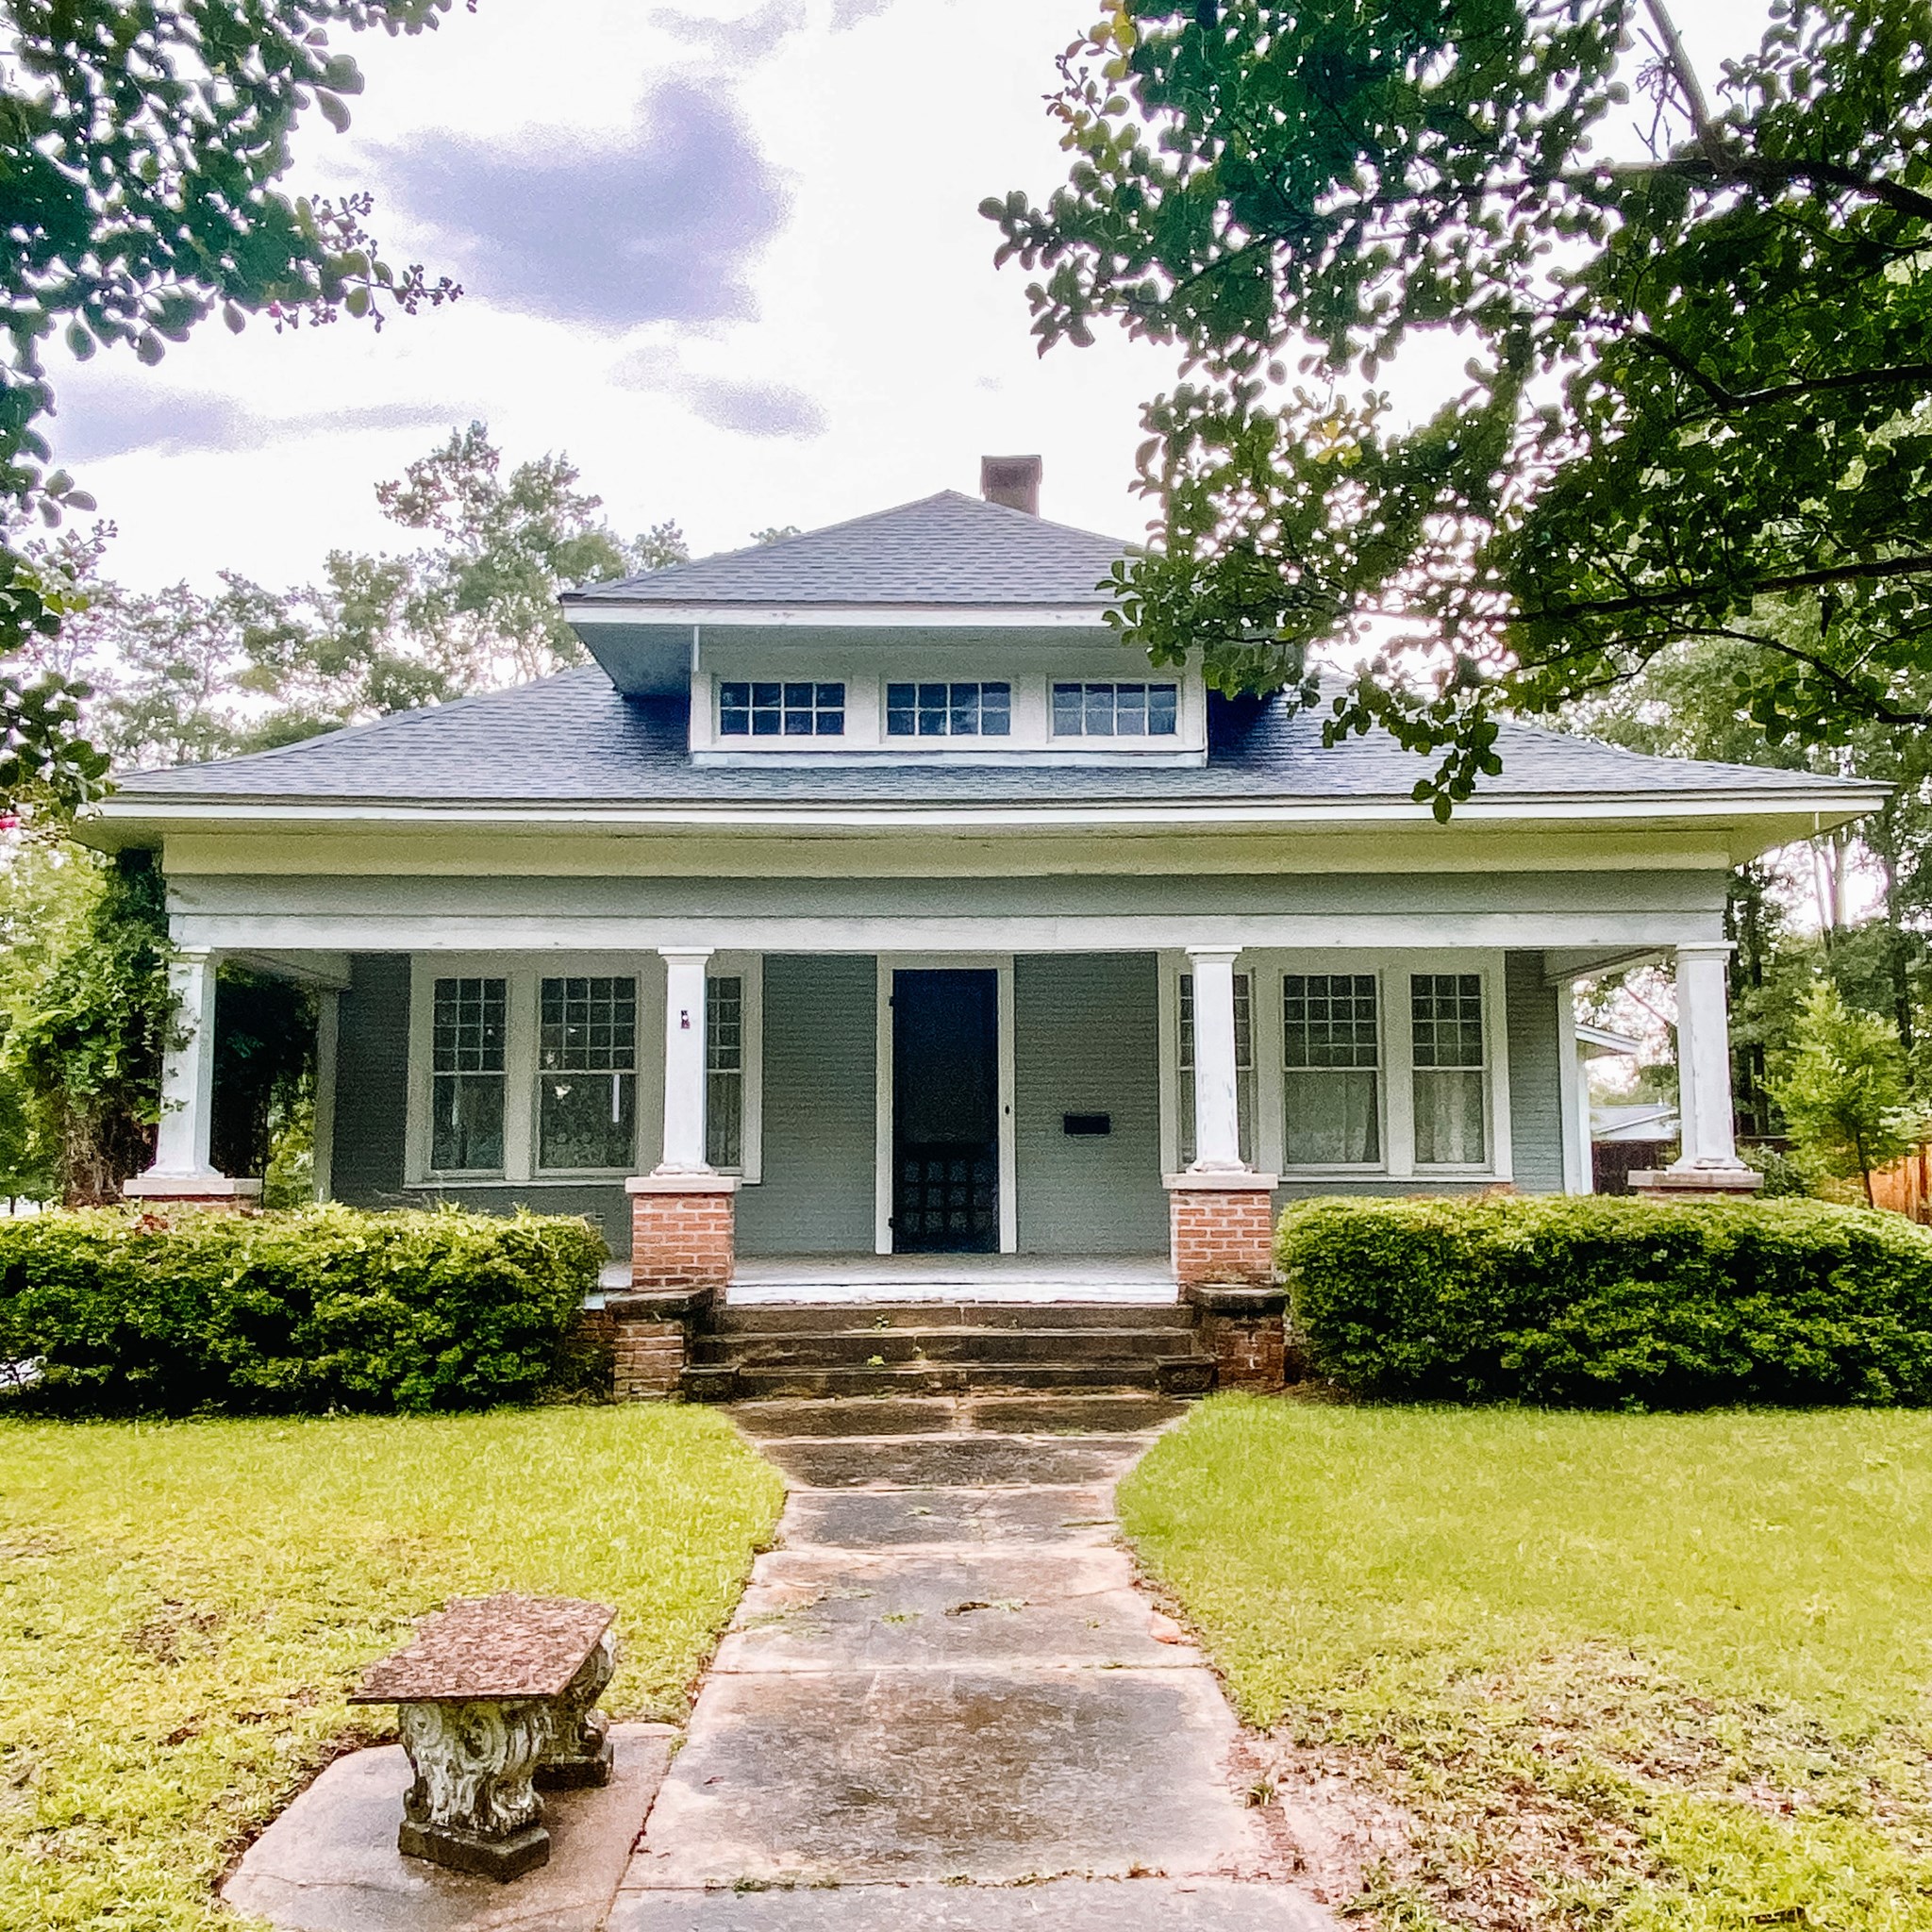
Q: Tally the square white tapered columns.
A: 4